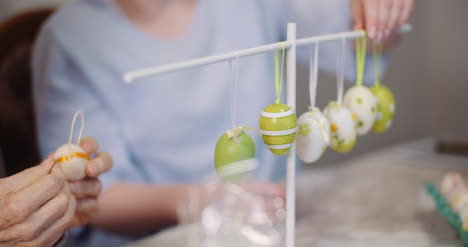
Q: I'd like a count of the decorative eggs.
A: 7